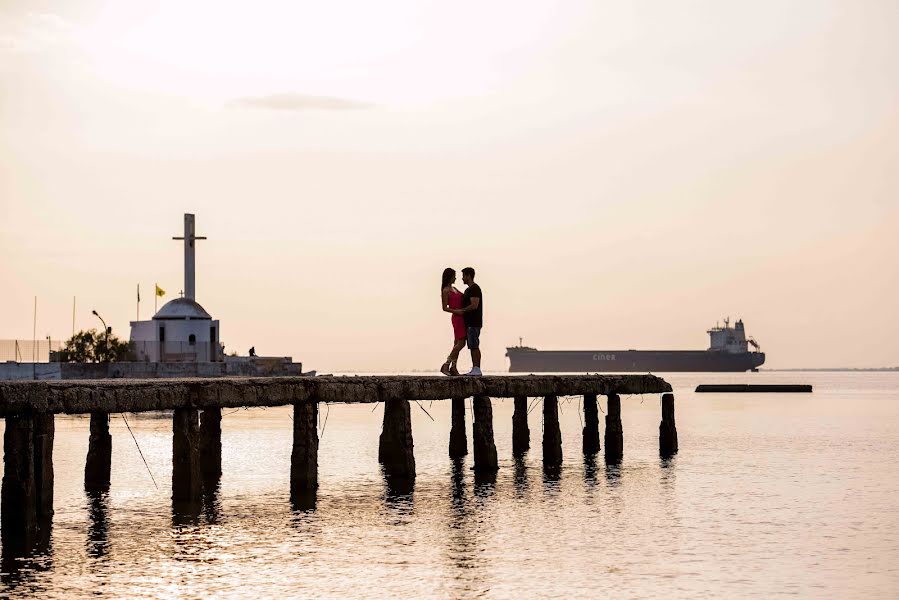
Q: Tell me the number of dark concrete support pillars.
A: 14